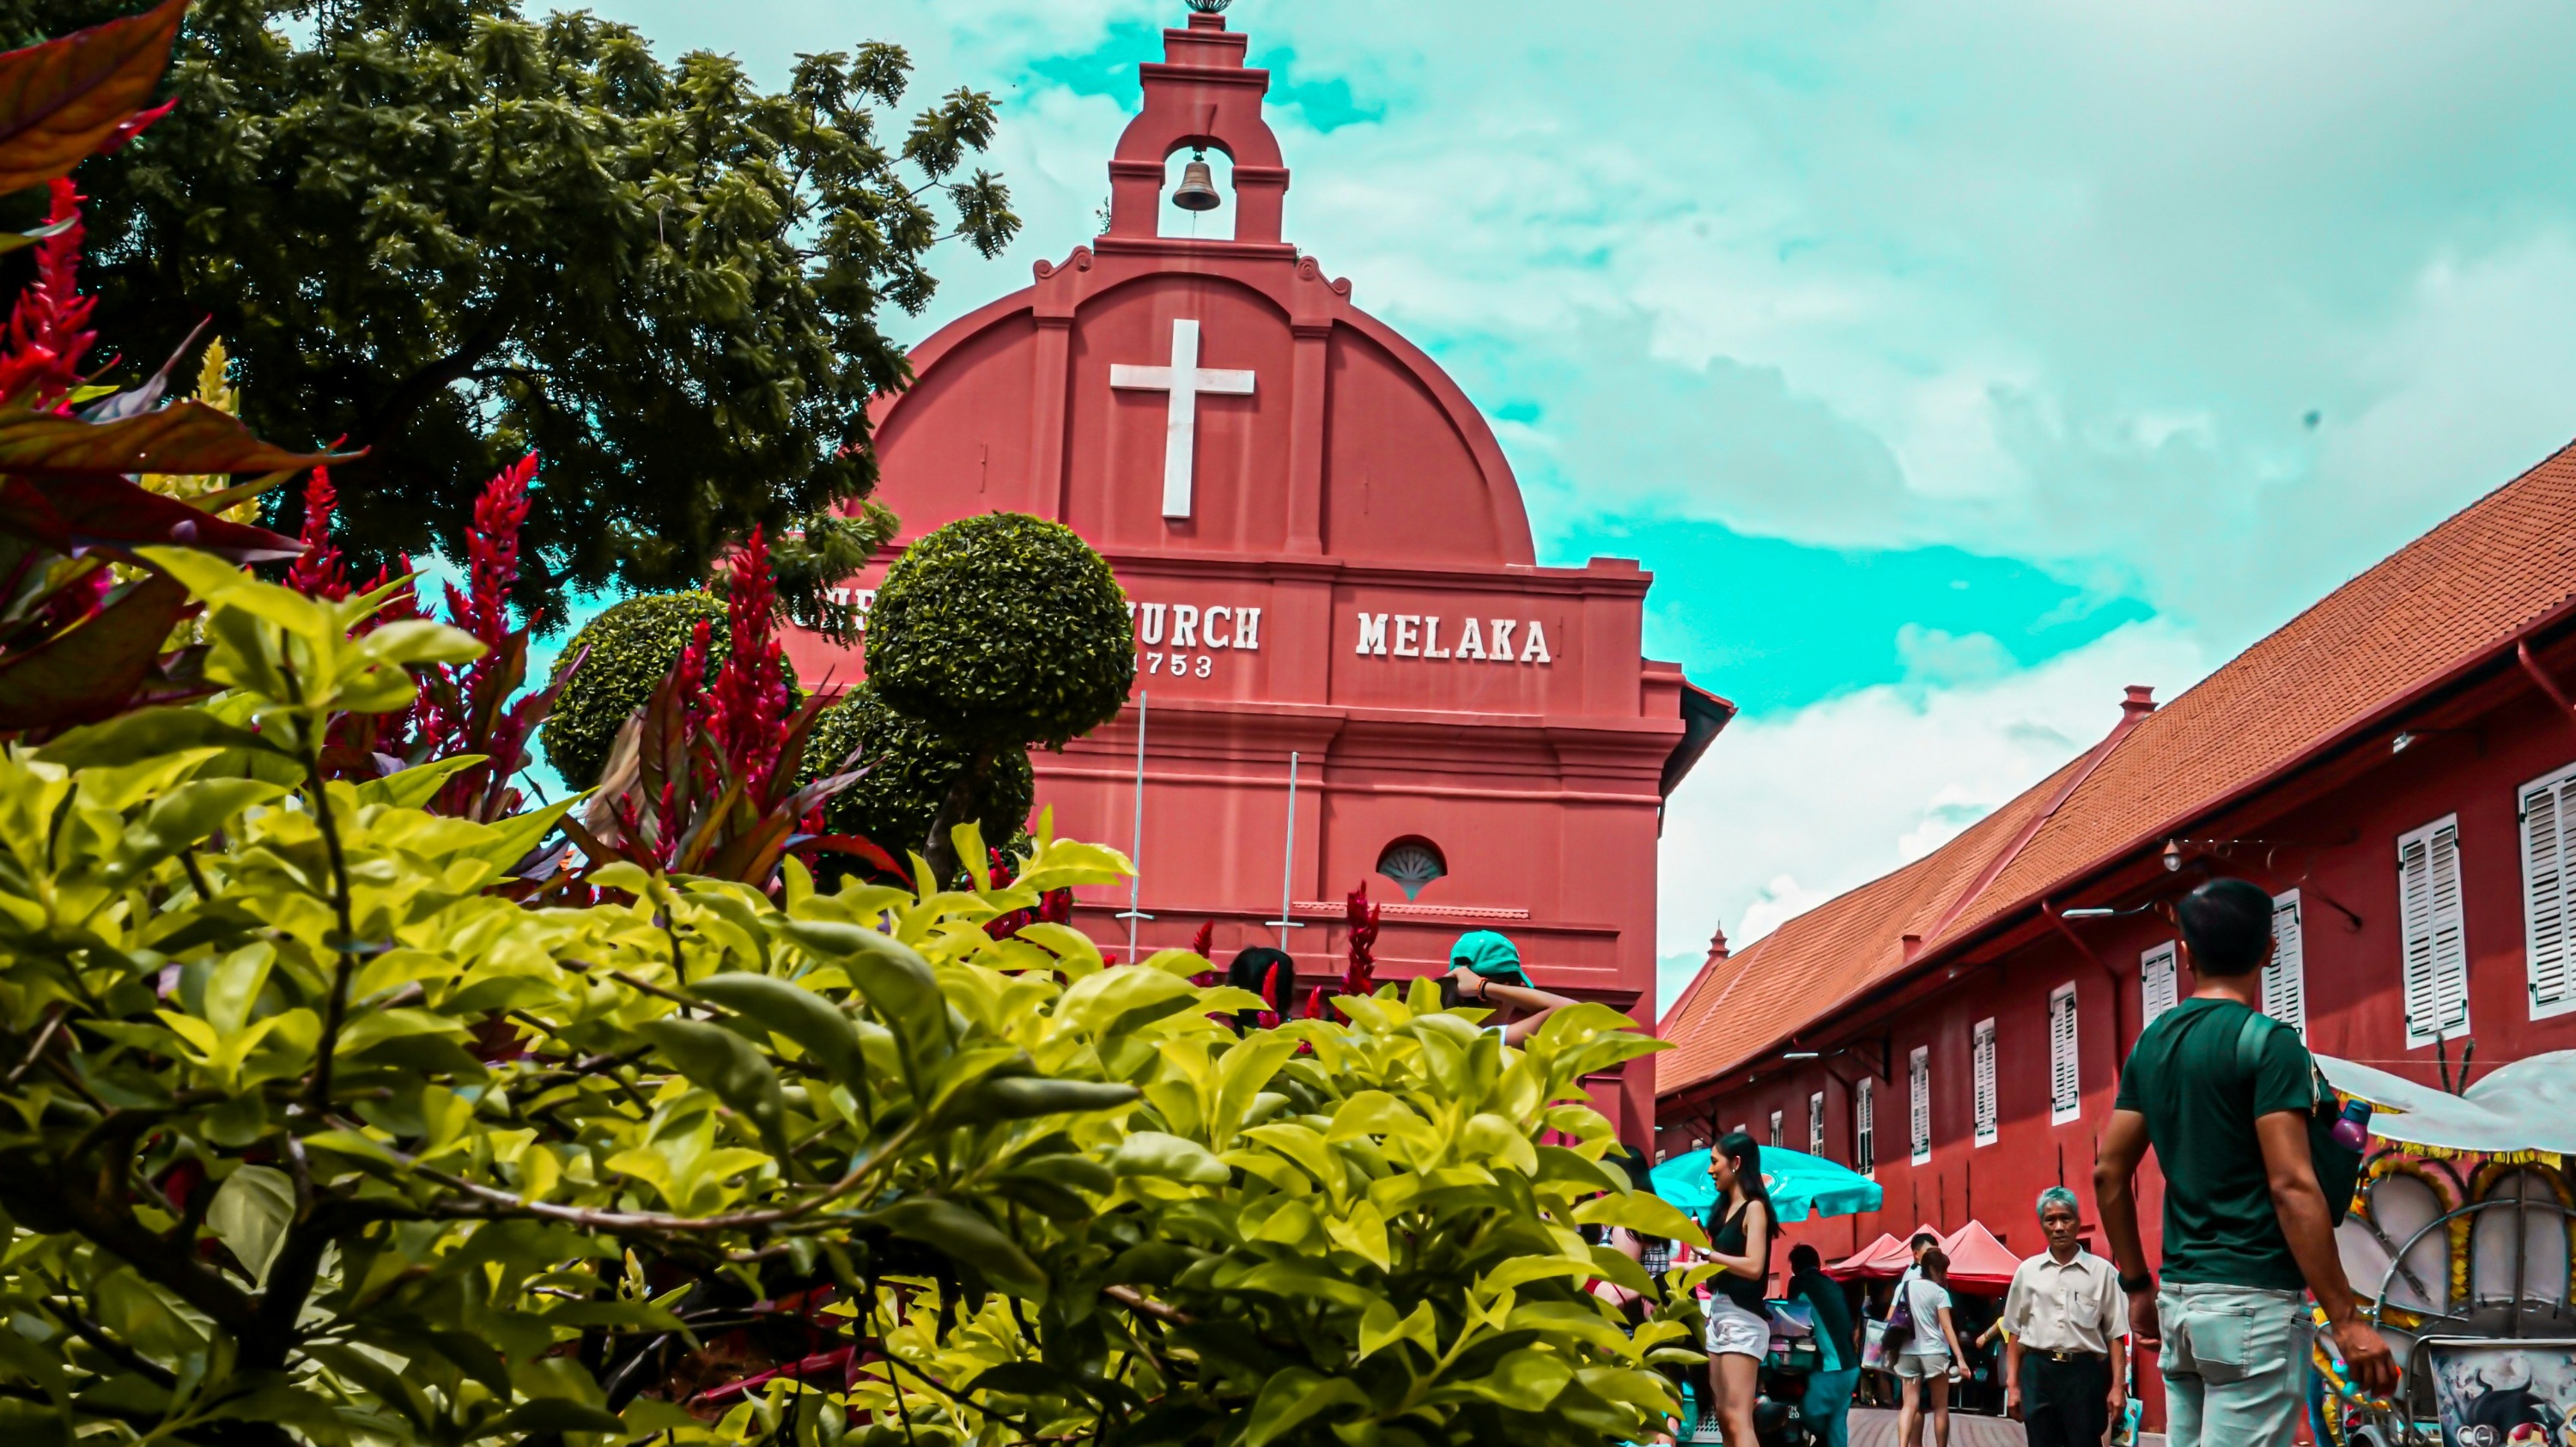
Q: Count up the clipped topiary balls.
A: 3